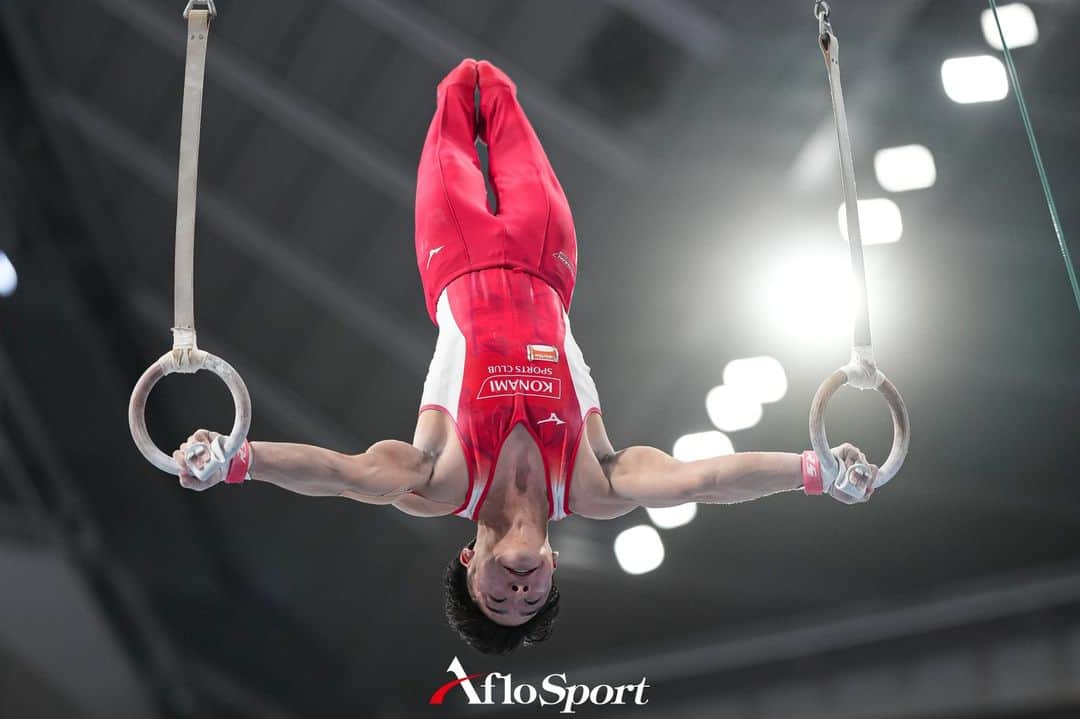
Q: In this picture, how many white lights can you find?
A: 11